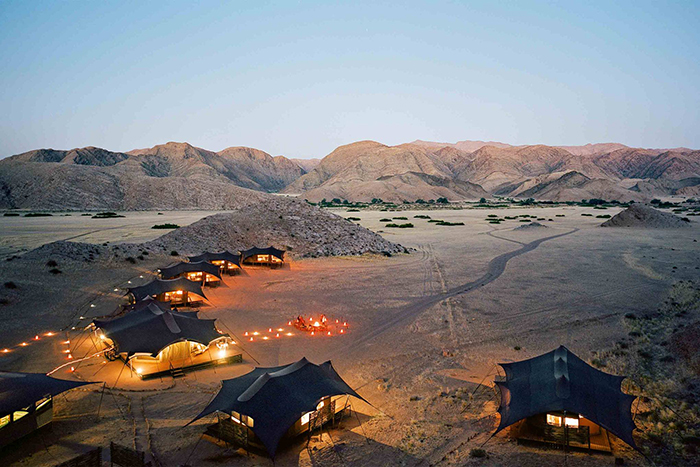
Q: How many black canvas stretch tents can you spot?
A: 8